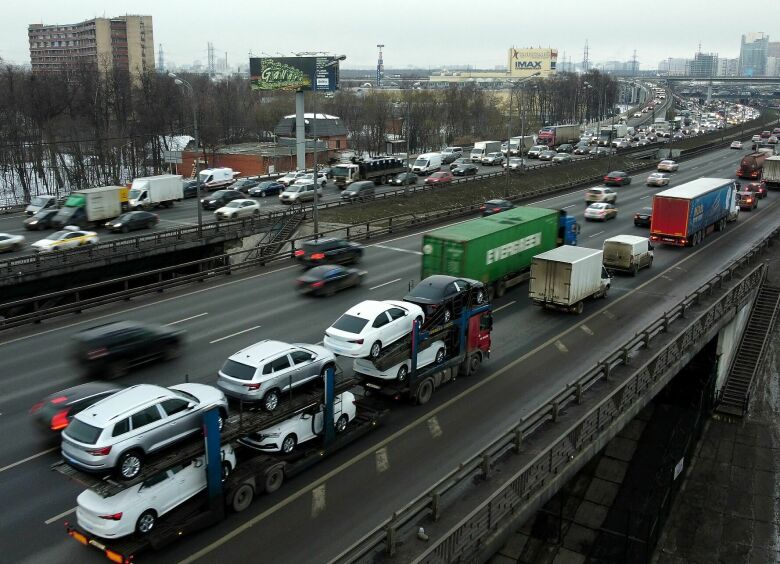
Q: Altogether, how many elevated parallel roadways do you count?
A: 2